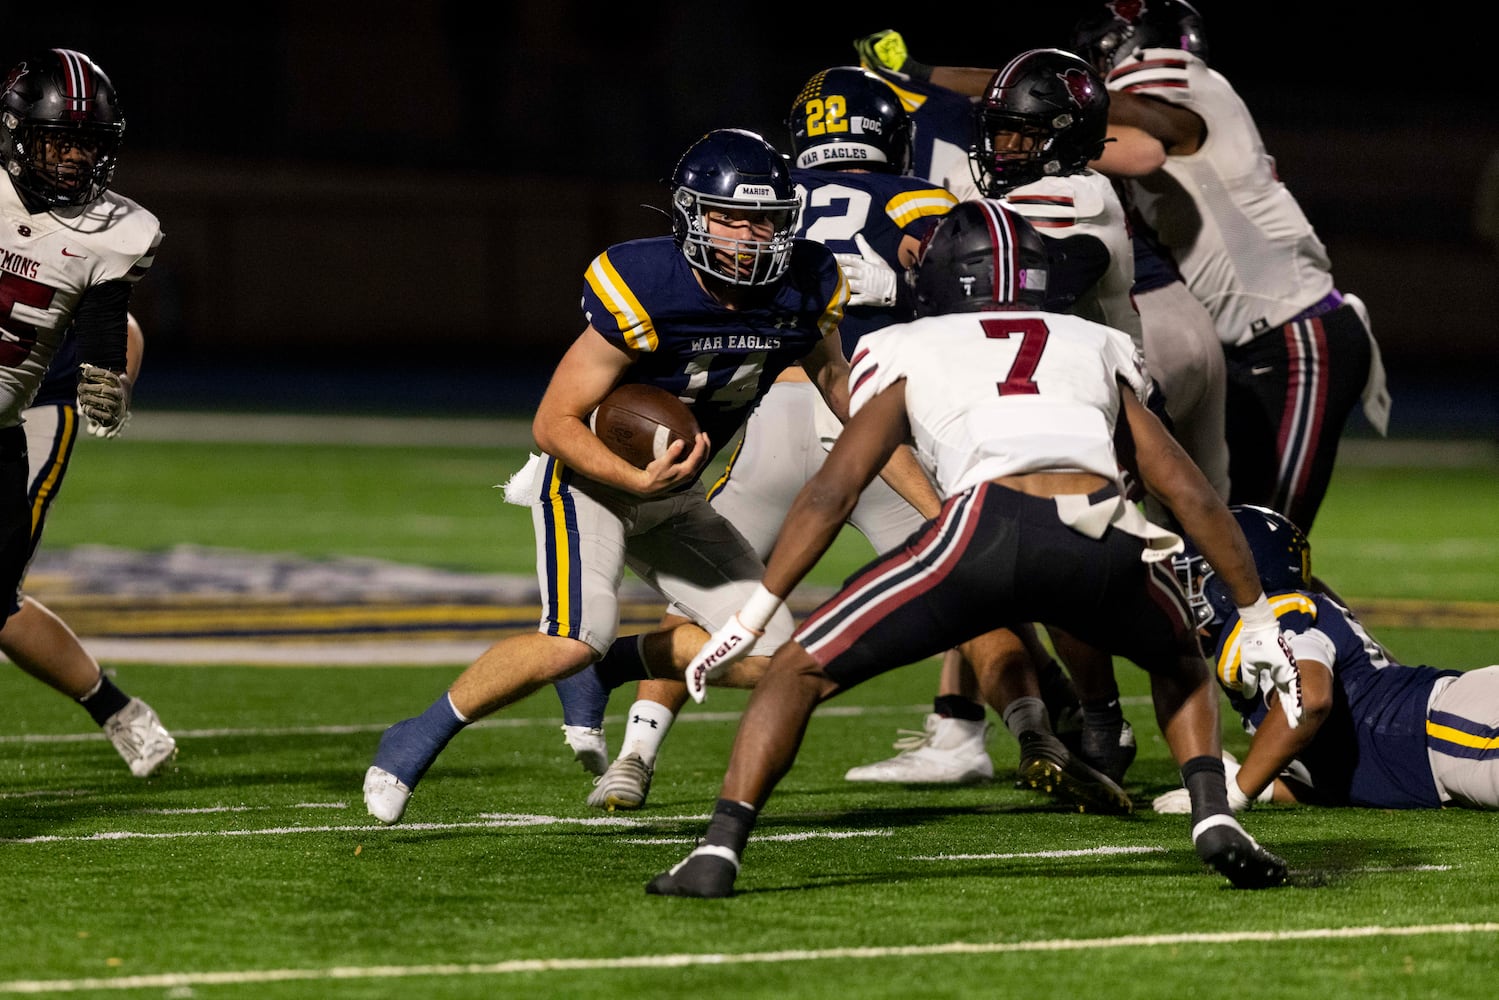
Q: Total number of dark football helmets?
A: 7